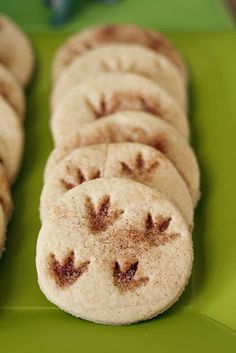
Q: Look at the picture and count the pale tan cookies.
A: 11